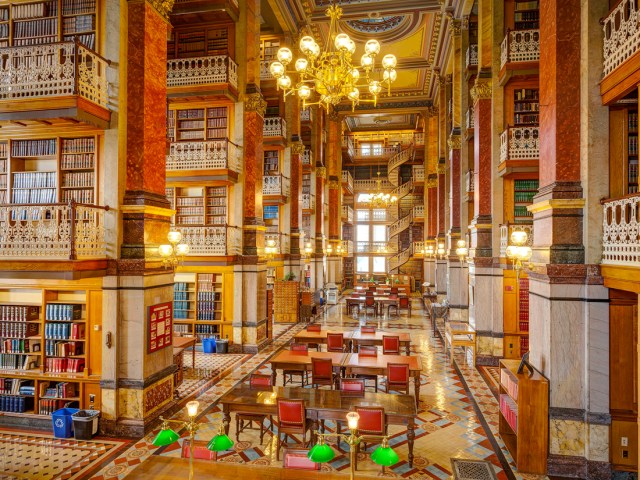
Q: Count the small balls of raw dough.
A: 0